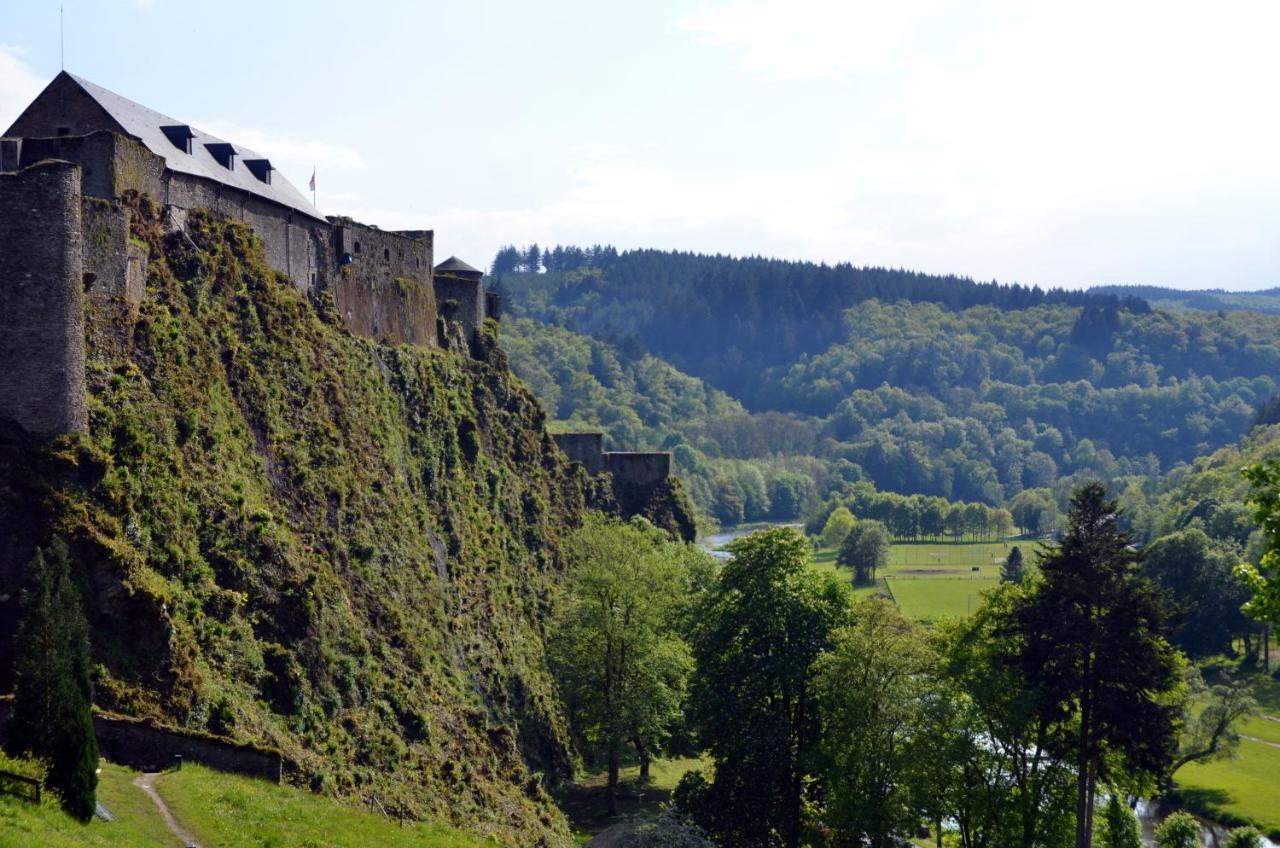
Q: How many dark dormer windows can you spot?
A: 3